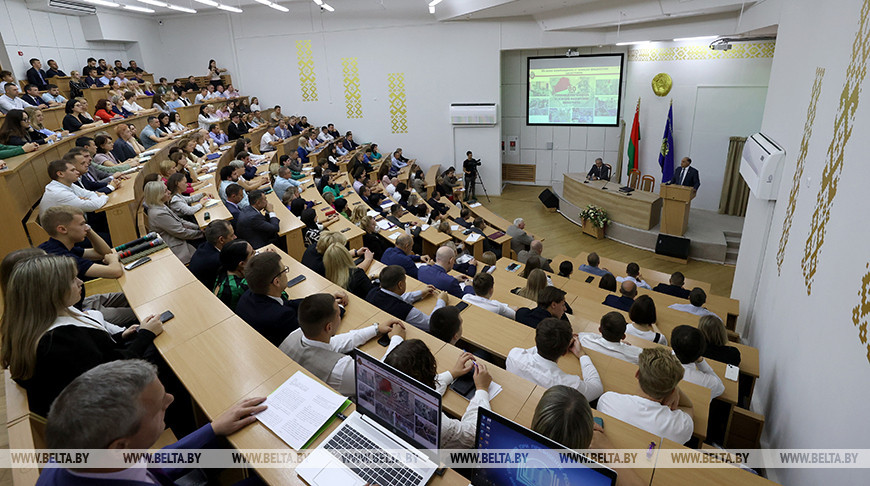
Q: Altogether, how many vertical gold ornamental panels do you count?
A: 6